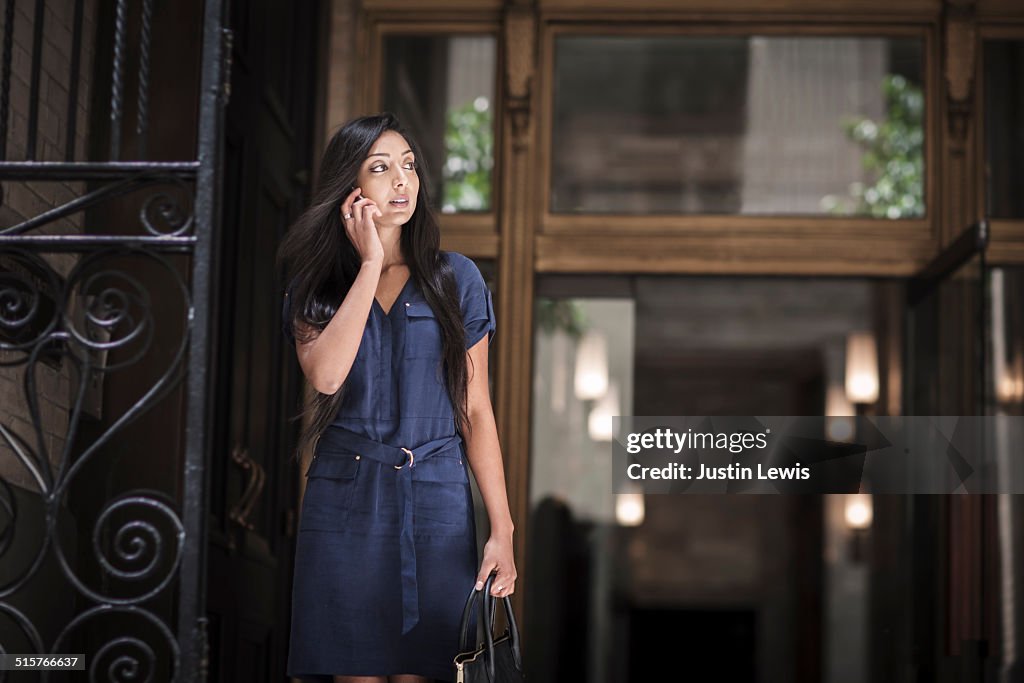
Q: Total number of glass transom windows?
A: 3